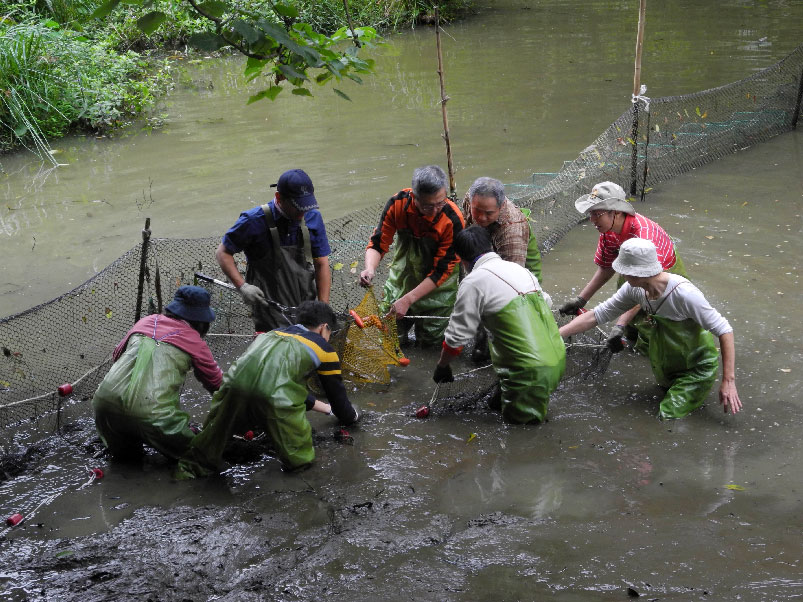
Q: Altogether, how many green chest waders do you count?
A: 7